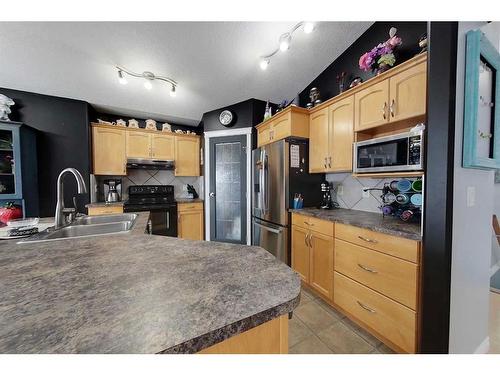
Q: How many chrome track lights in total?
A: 2